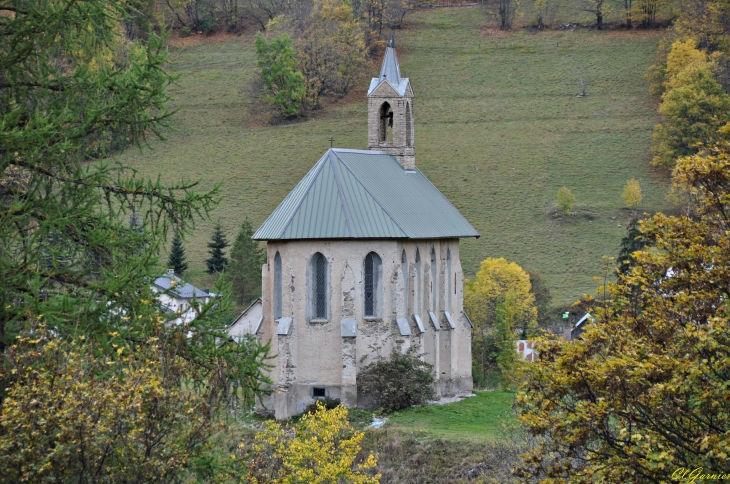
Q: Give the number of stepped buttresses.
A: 8